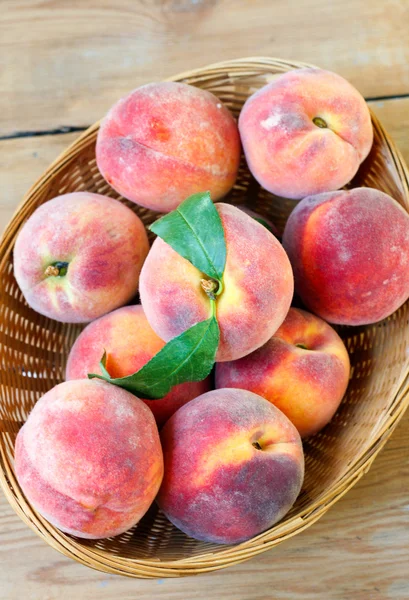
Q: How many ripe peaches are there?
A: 9